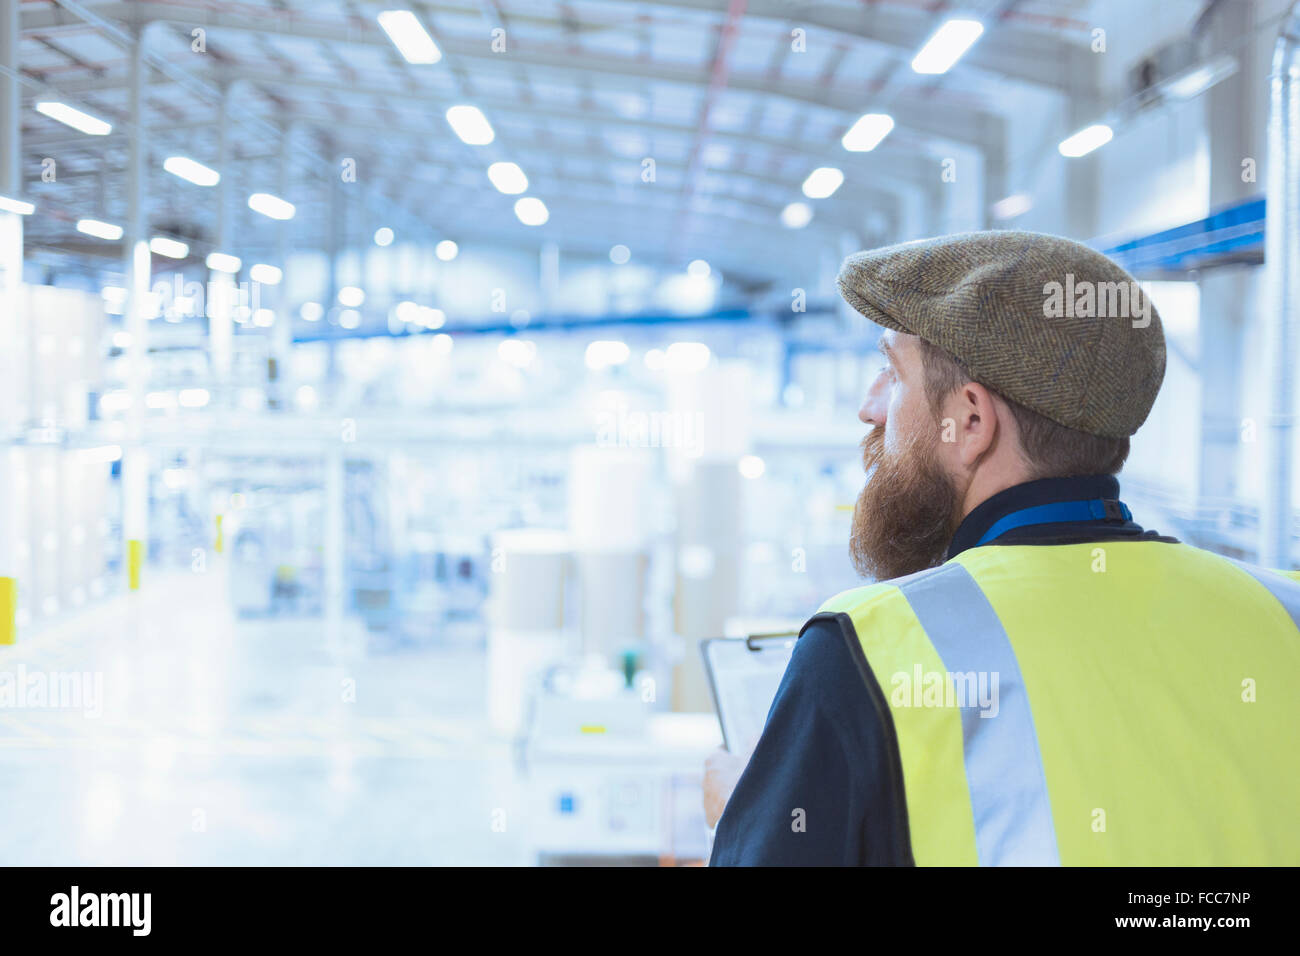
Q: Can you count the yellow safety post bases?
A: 3